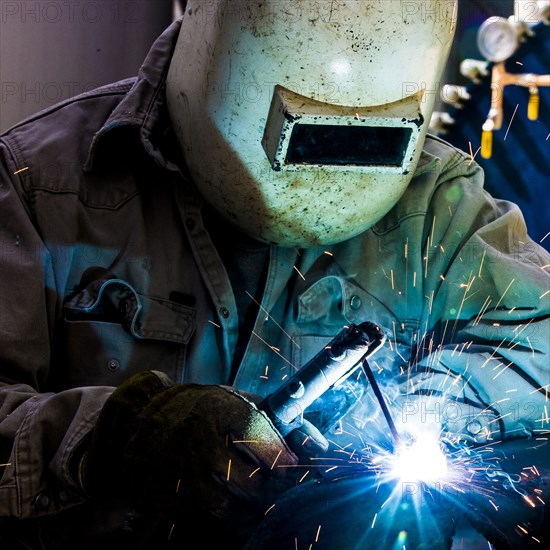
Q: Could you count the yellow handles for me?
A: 2